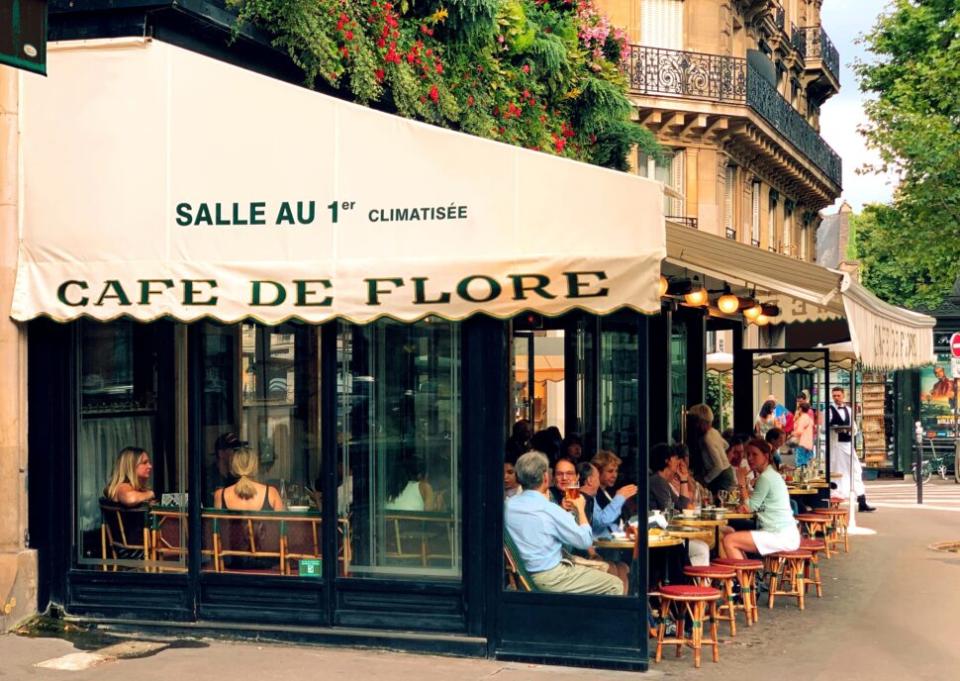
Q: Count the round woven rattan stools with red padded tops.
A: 8